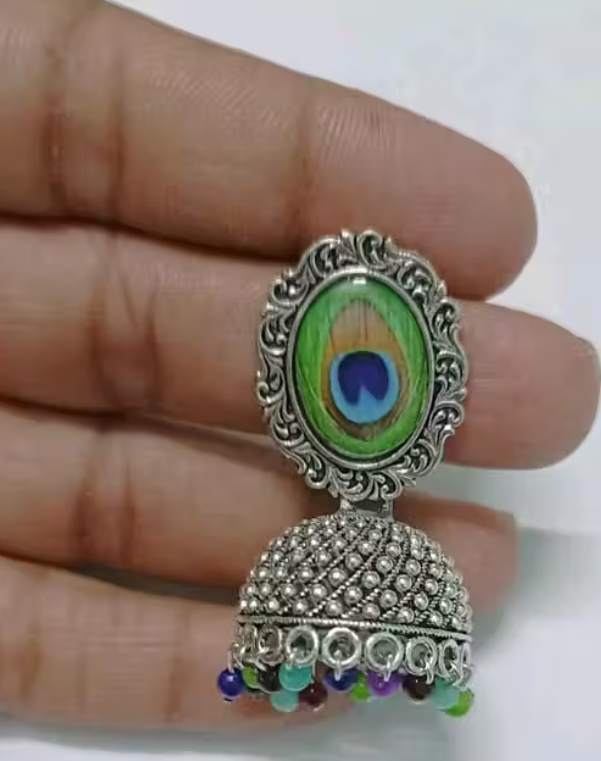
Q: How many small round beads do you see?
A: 12